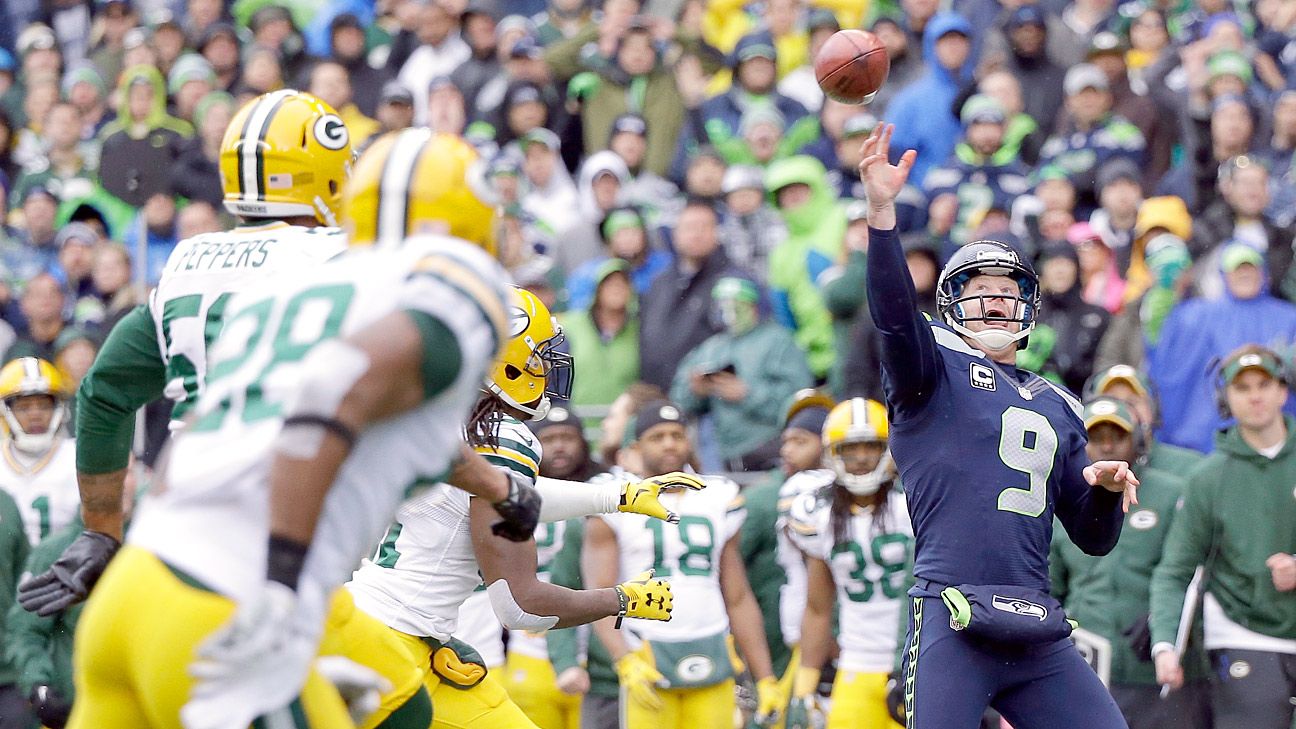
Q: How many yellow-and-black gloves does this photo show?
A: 2